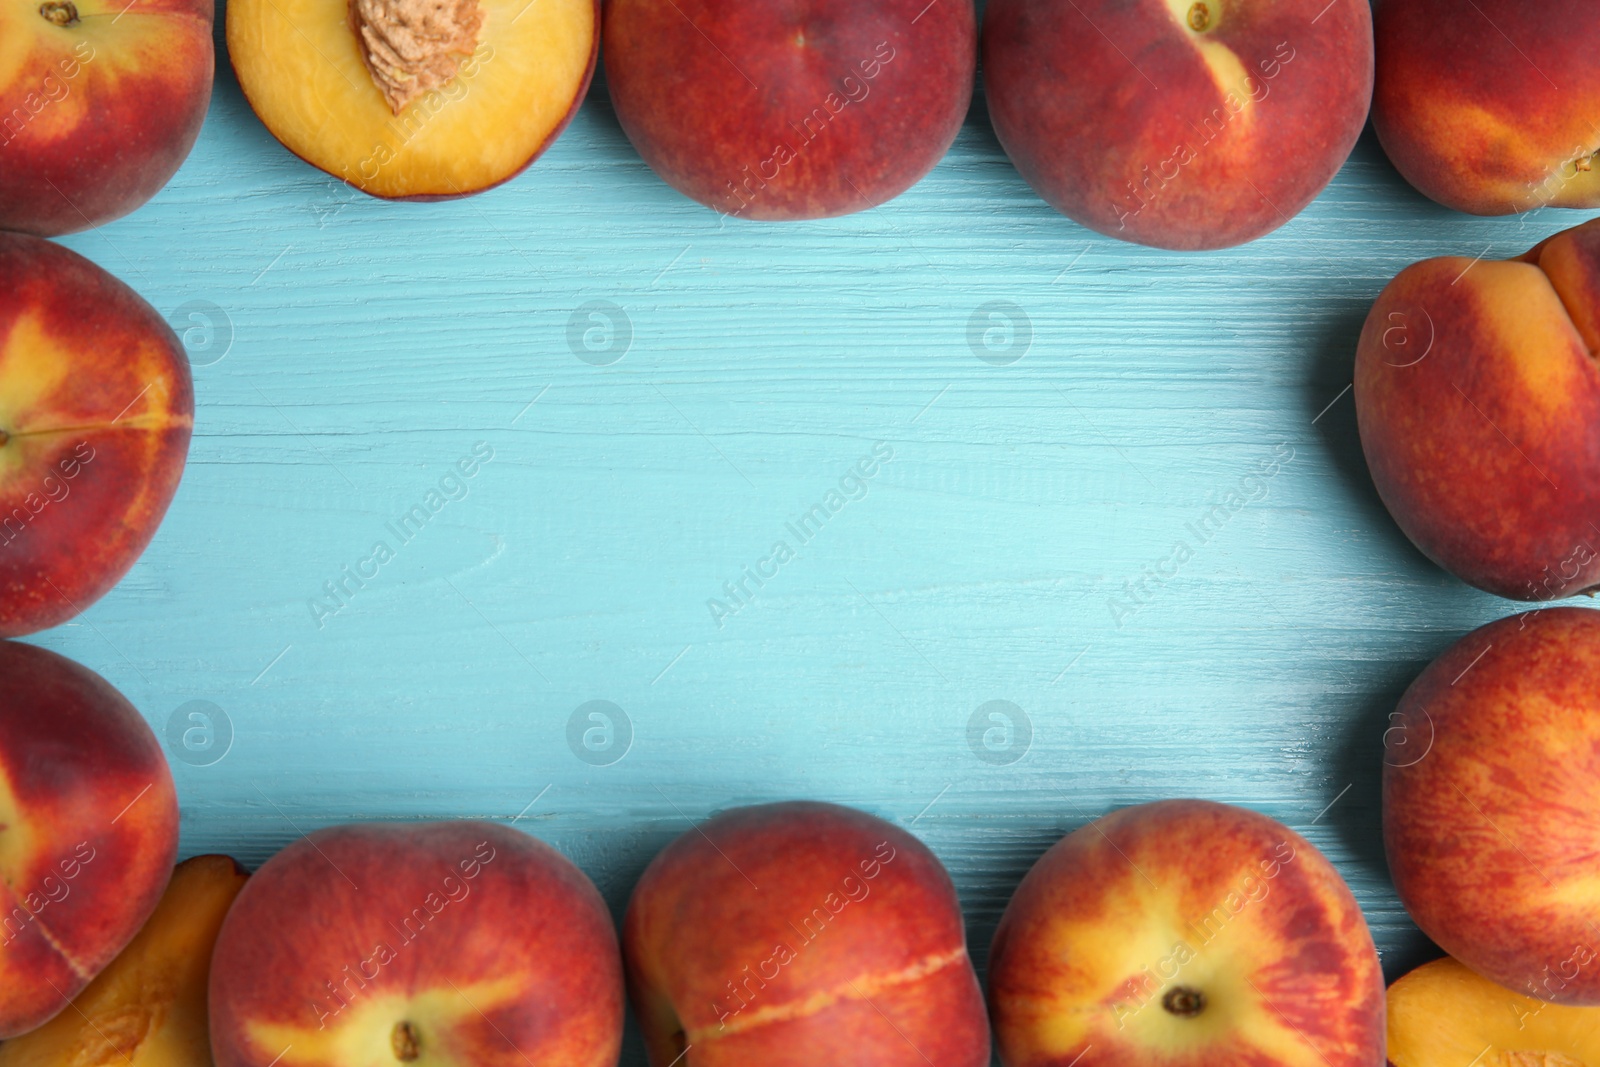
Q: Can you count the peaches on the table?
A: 14